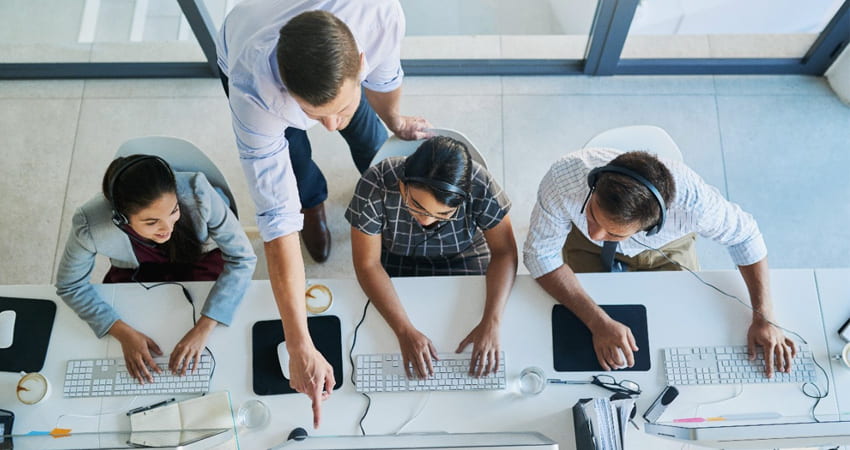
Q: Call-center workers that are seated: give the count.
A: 3